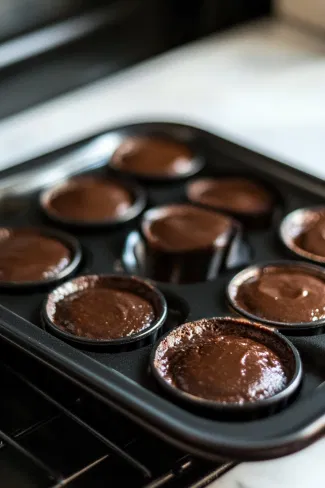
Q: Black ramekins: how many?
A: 9